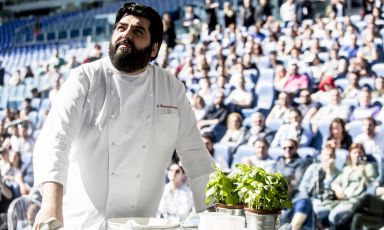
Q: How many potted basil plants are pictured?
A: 2